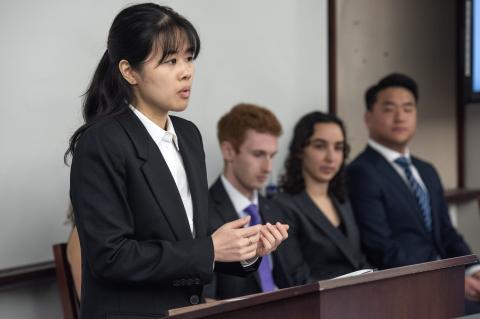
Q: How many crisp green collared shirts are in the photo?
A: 0